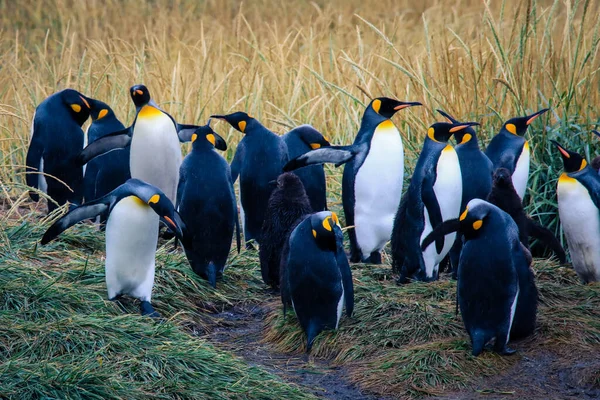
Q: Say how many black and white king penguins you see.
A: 14